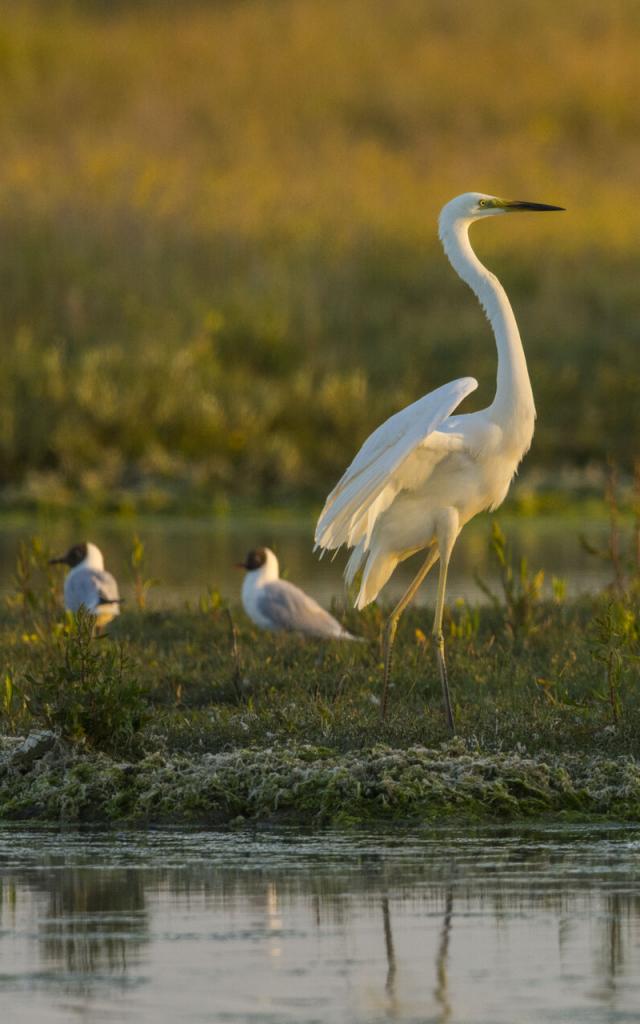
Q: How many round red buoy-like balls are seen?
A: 0